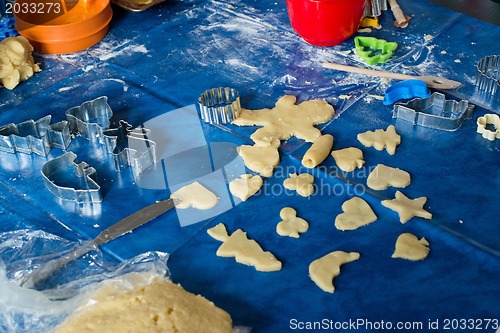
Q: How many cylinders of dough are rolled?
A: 1